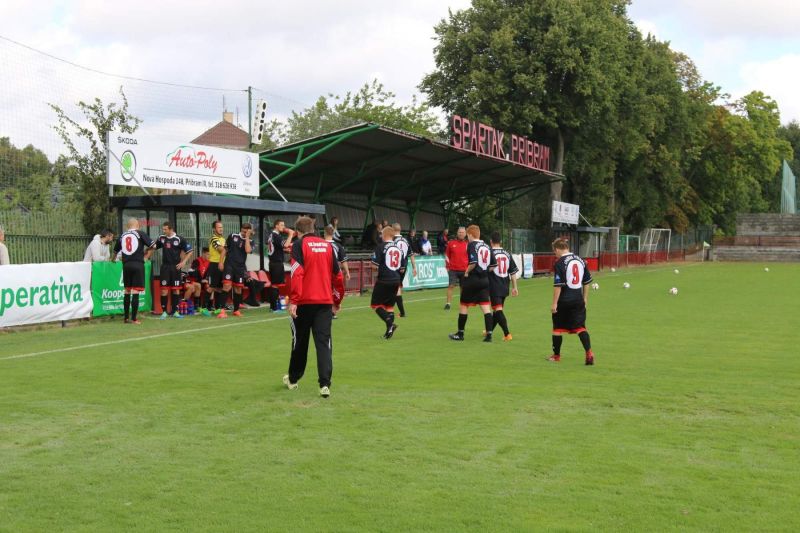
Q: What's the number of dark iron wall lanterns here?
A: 0